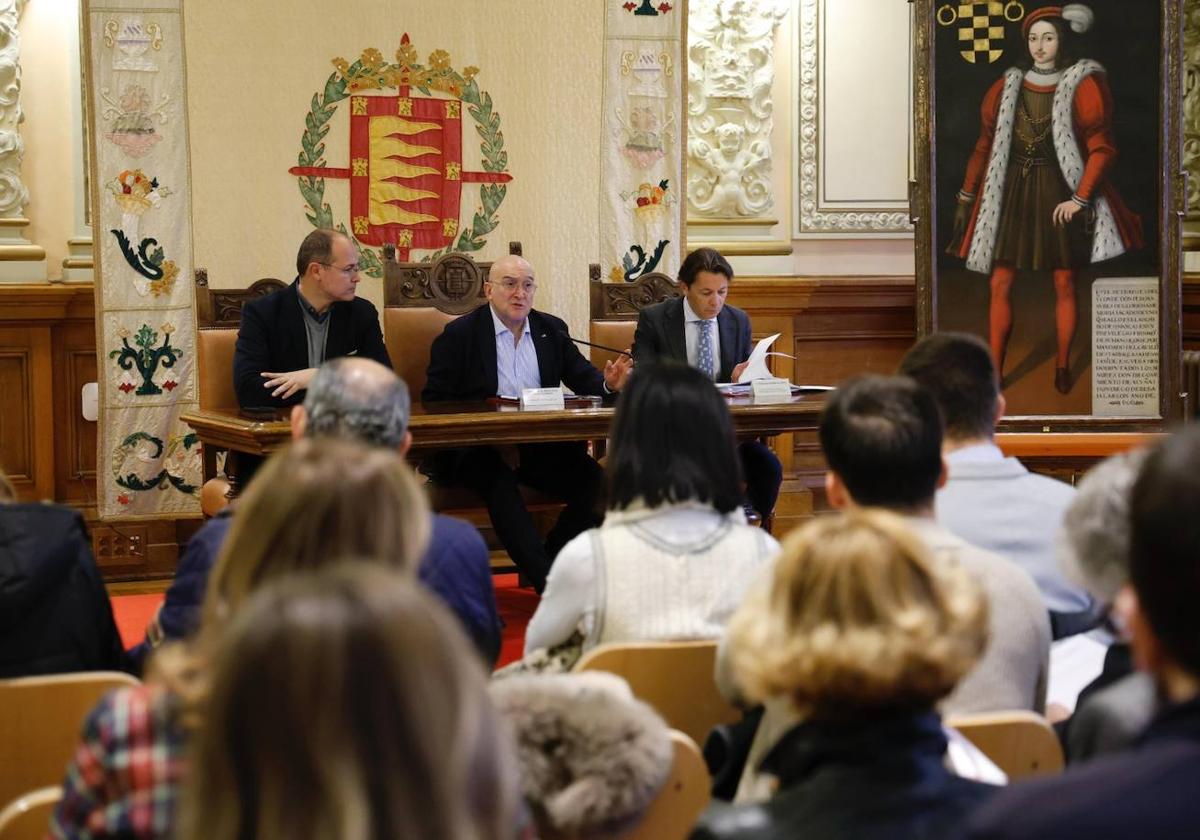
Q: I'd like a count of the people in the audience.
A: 10